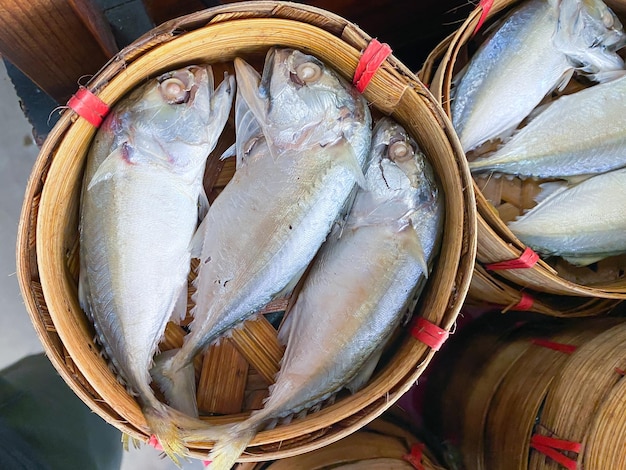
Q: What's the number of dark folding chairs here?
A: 0